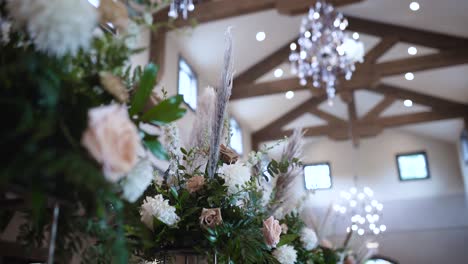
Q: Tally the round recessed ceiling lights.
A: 7